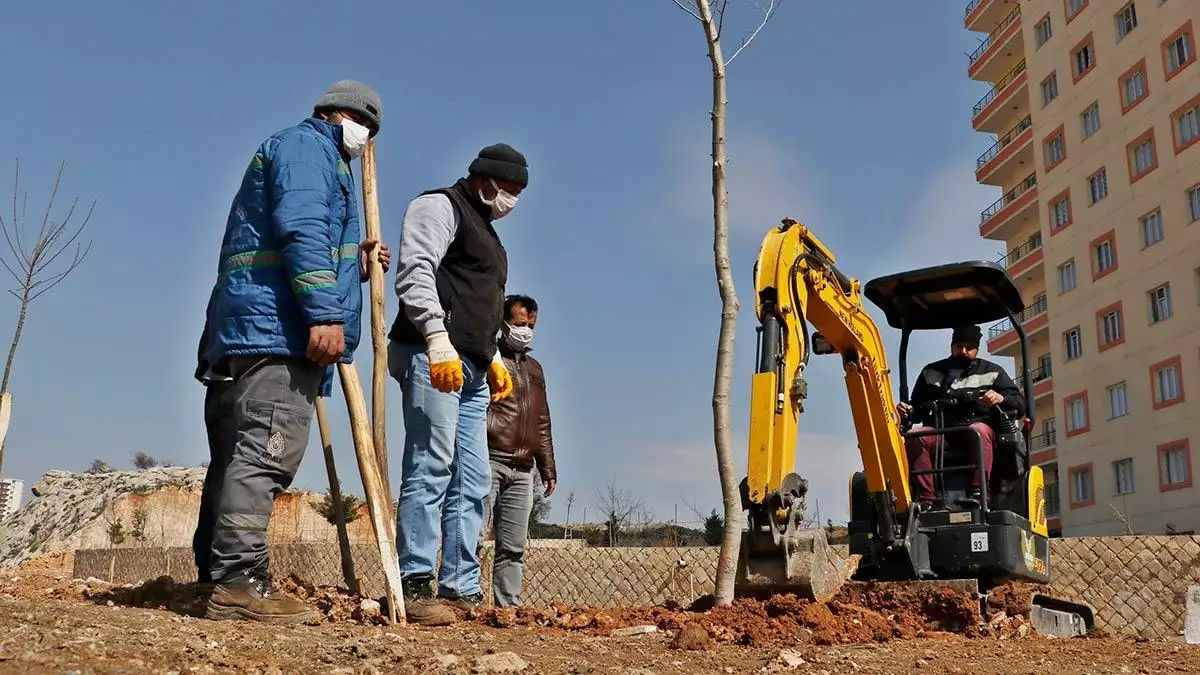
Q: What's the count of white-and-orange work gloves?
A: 2